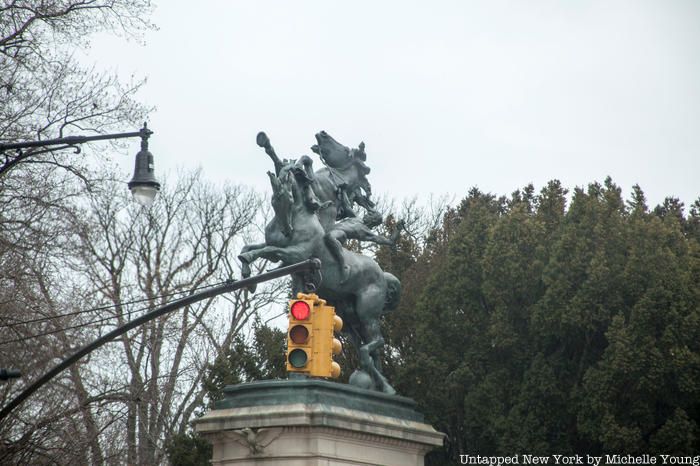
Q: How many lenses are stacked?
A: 3